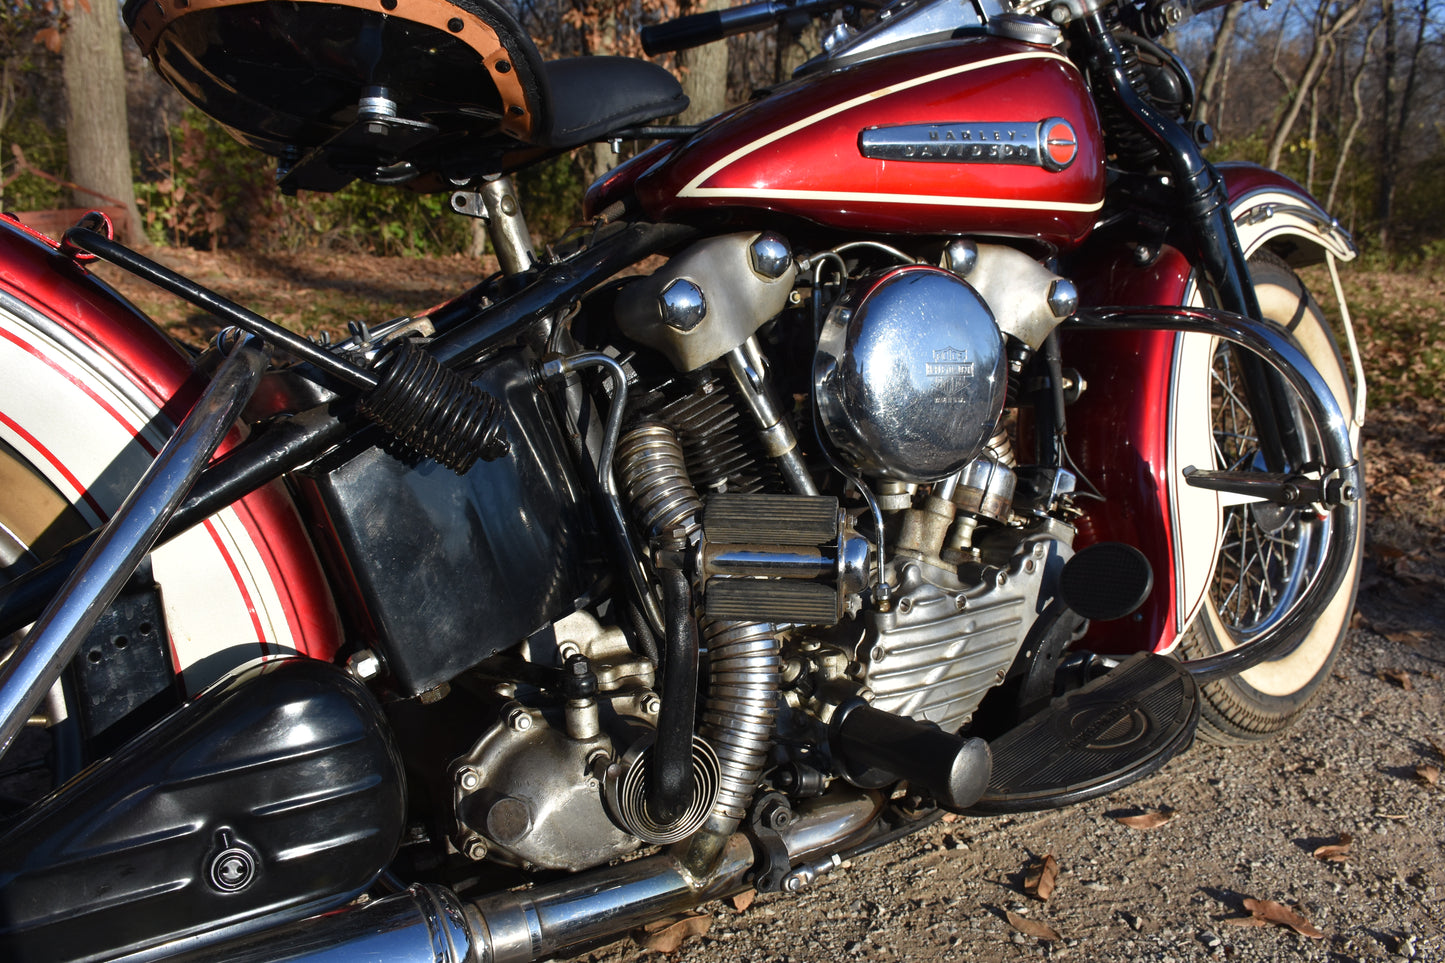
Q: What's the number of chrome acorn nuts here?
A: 4